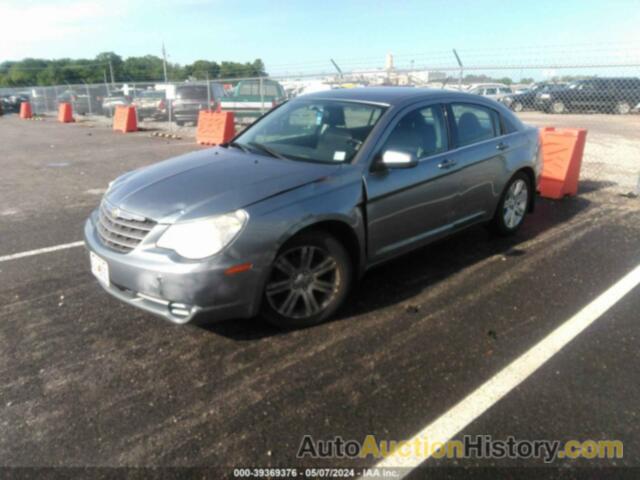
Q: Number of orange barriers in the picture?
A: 5